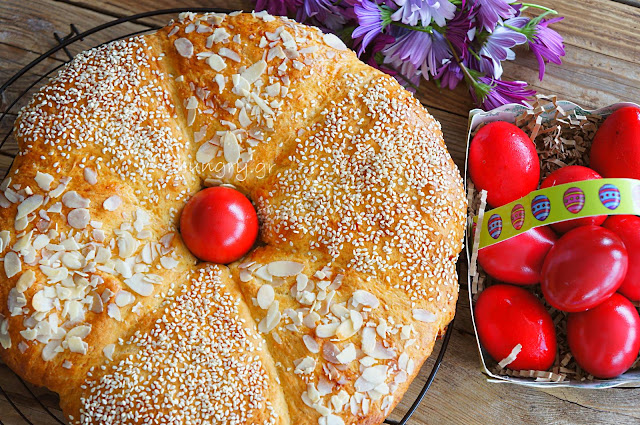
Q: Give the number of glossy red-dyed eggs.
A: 9